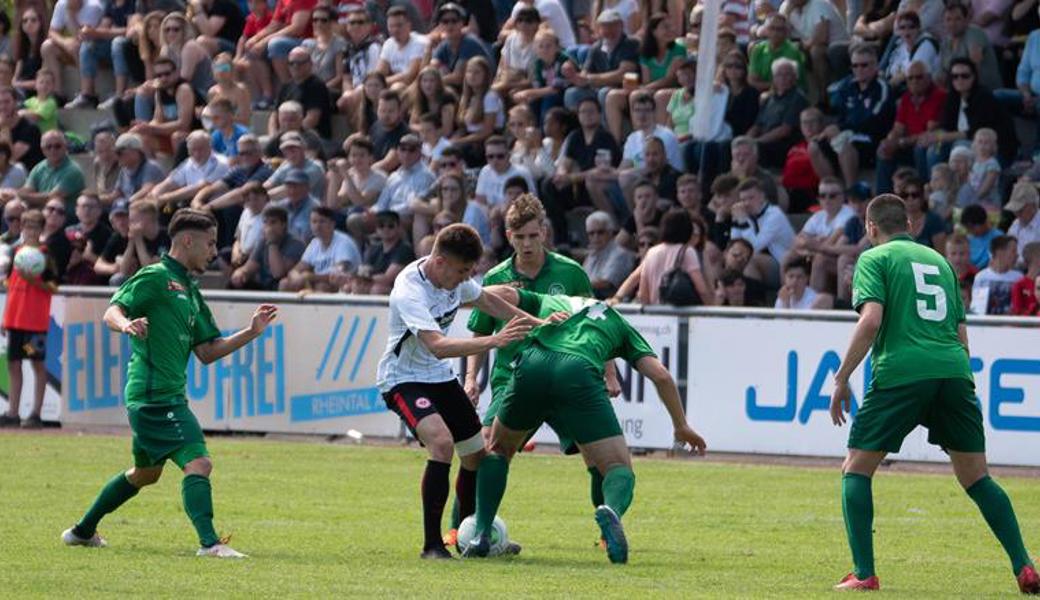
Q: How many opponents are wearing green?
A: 4